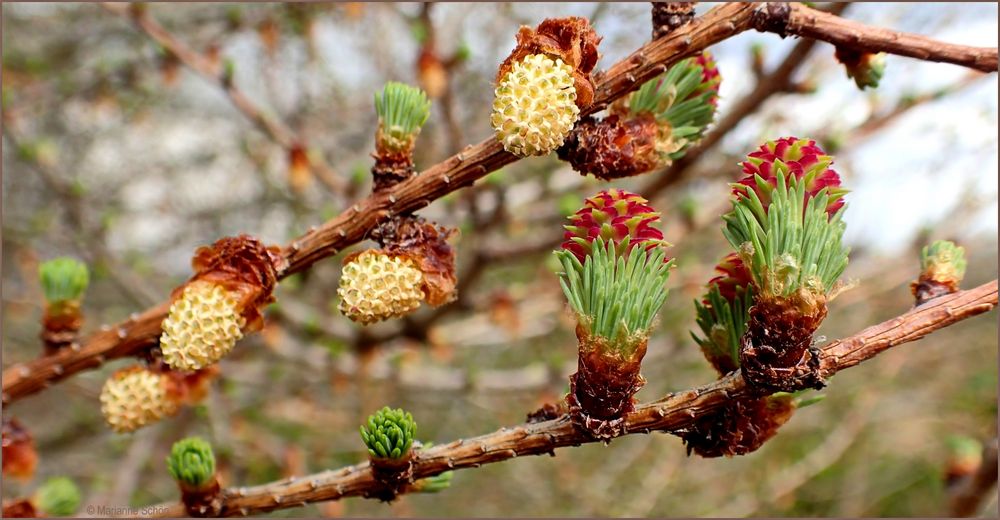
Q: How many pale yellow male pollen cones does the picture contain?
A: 4